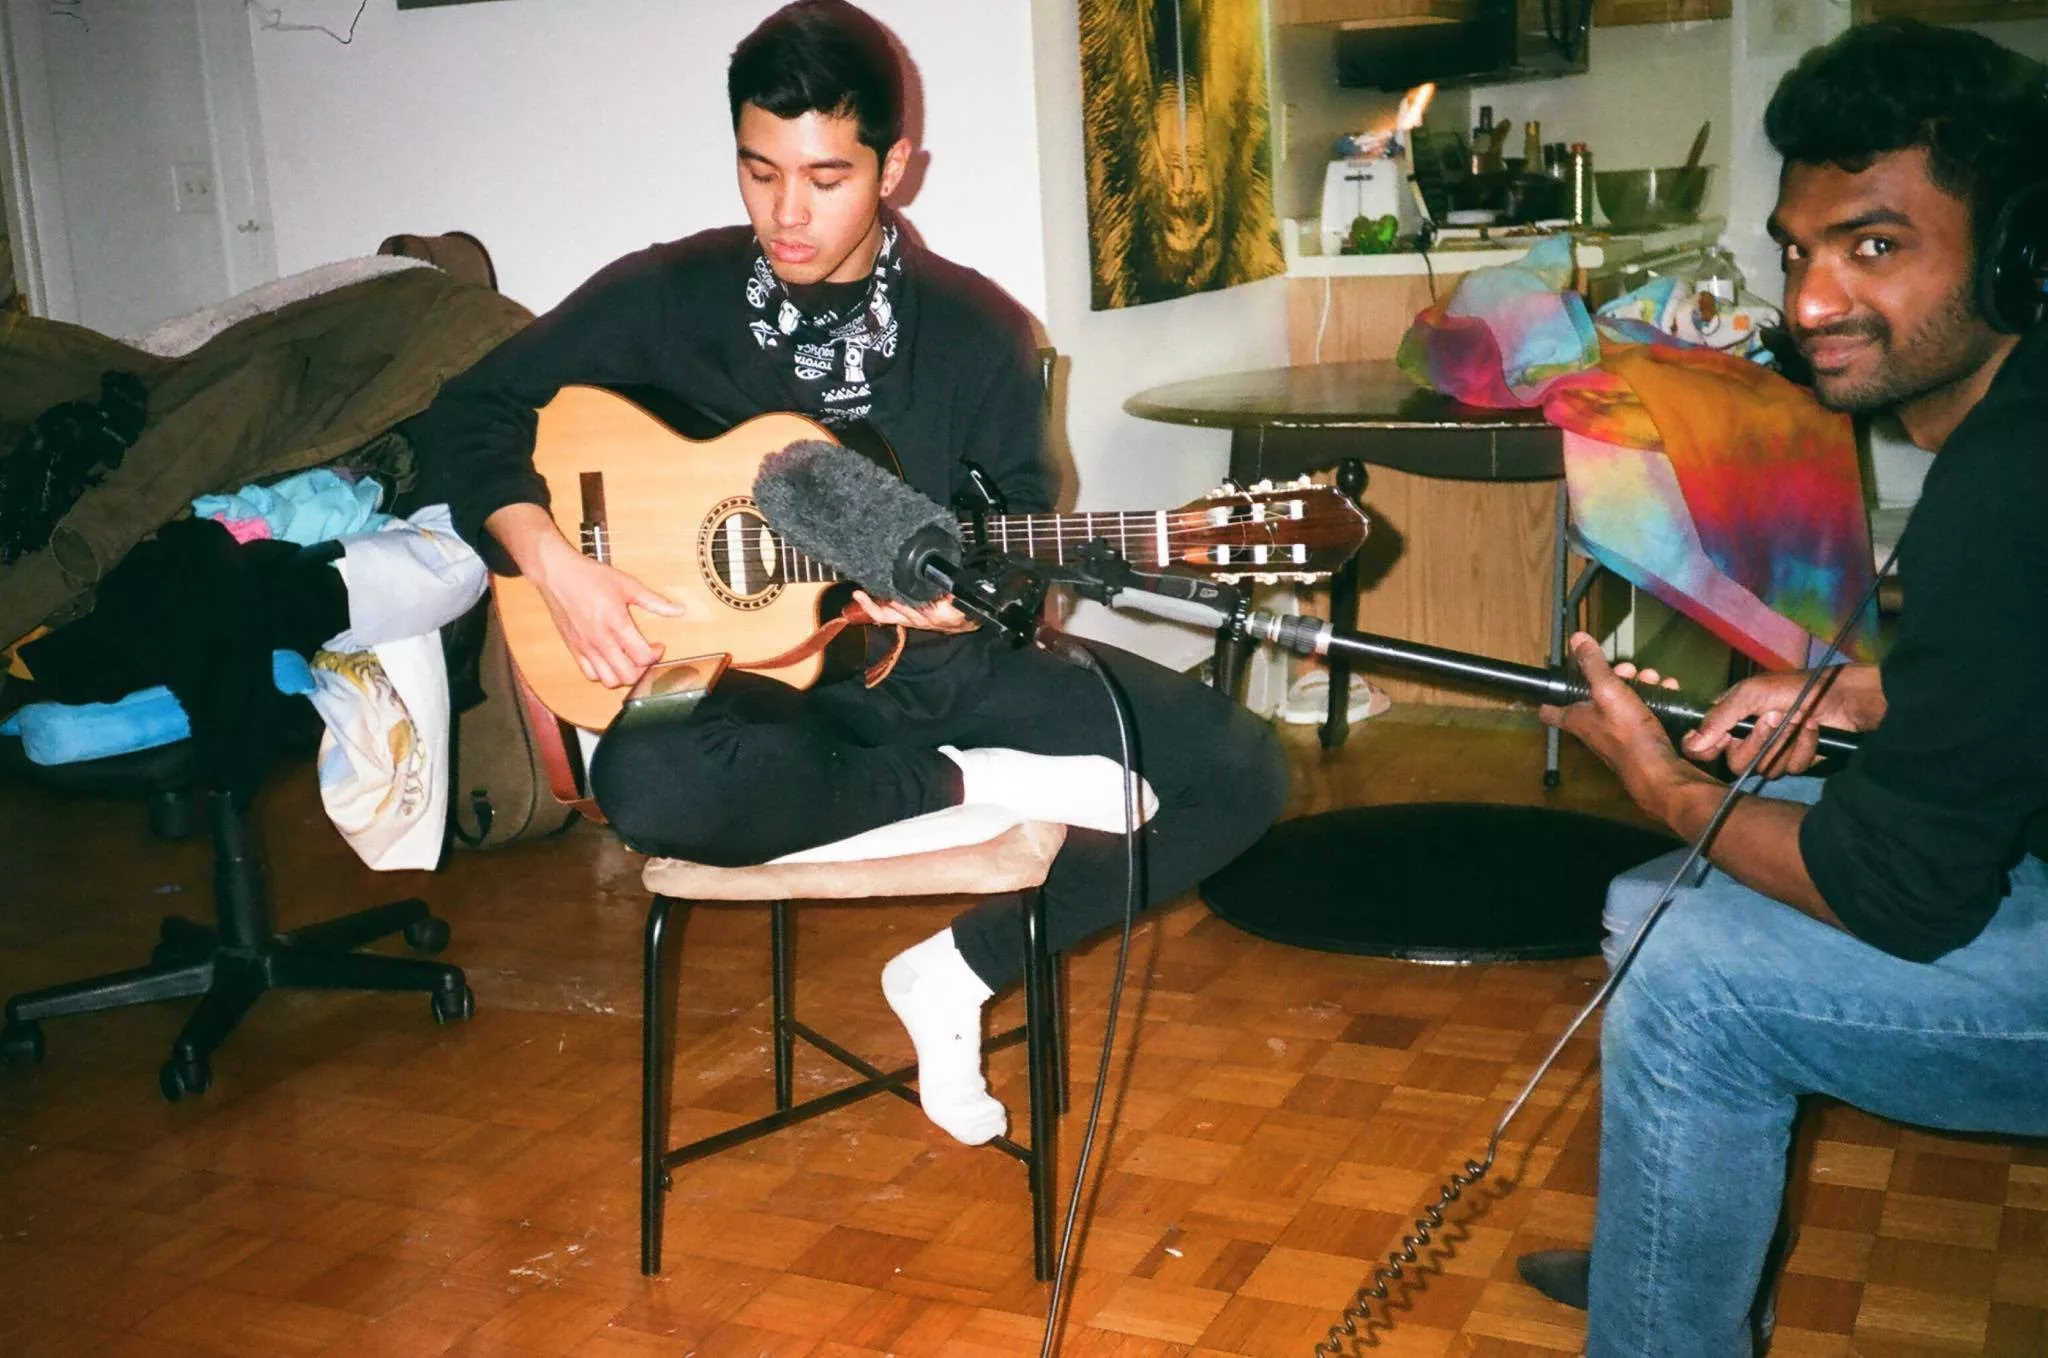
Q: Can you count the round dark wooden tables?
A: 1